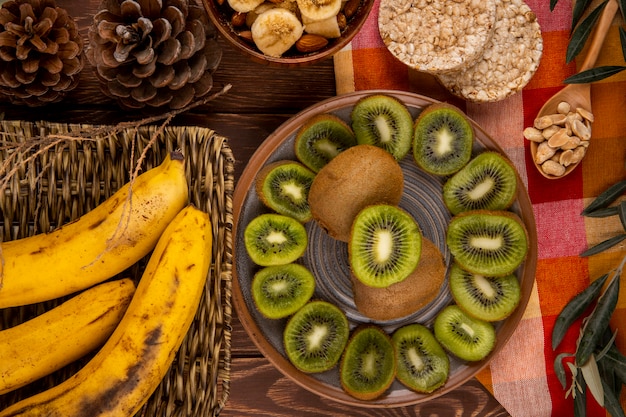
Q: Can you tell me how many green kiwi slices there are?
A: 14